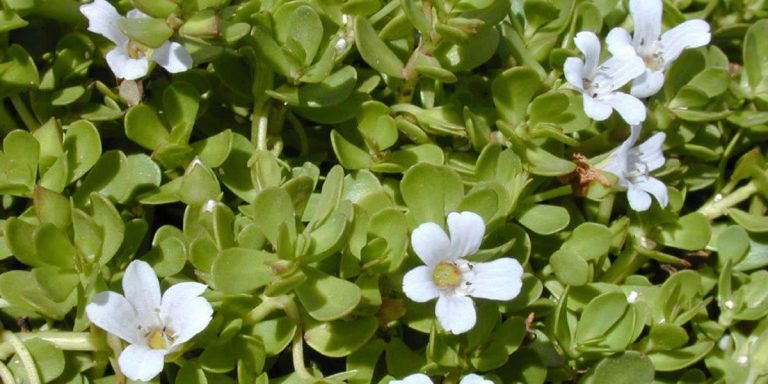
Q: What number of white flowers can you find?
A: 7